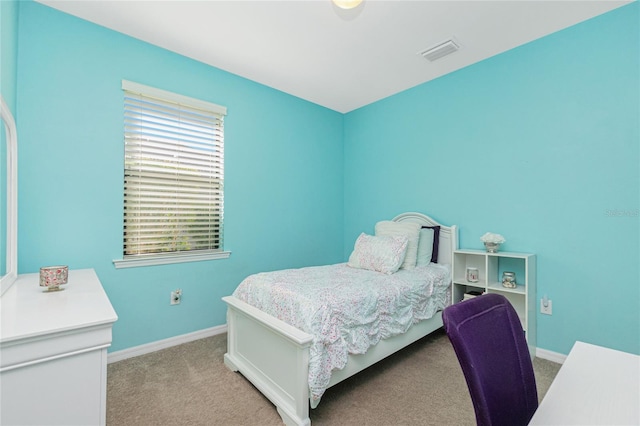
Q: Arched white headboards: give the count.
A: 1